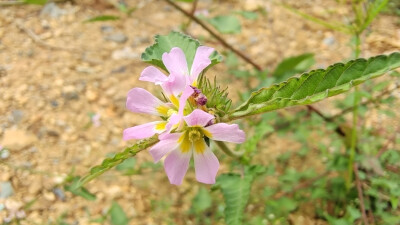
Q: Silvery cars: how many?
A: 0